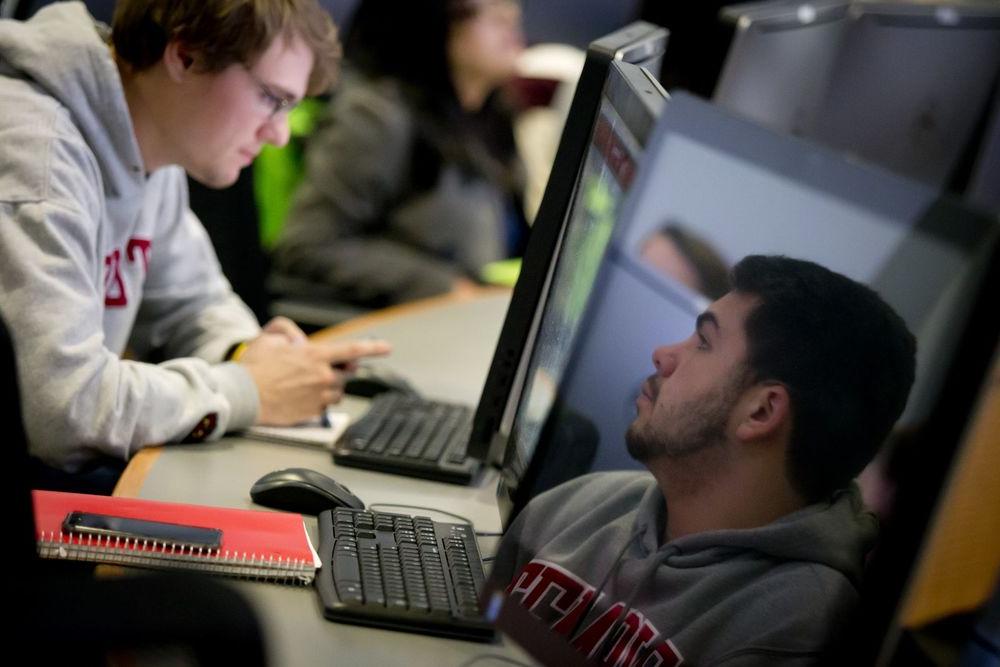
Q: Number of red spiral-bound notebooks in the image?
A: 1